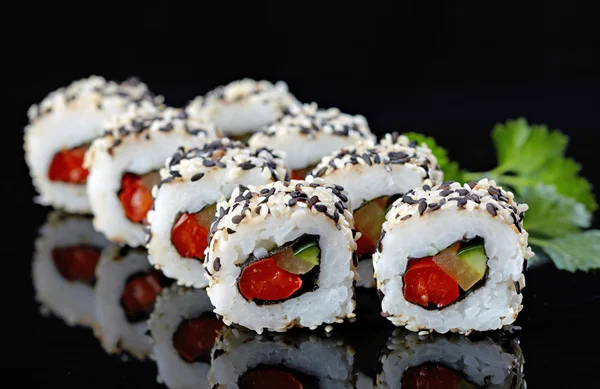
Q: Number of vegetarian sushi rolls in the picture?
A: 8